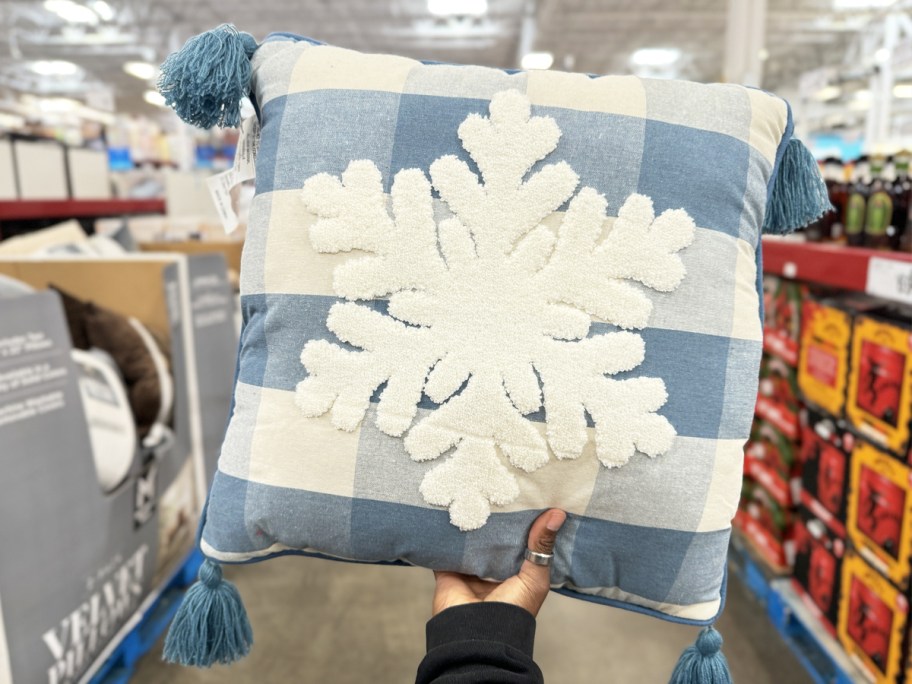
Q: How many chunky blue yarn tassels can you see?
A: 4